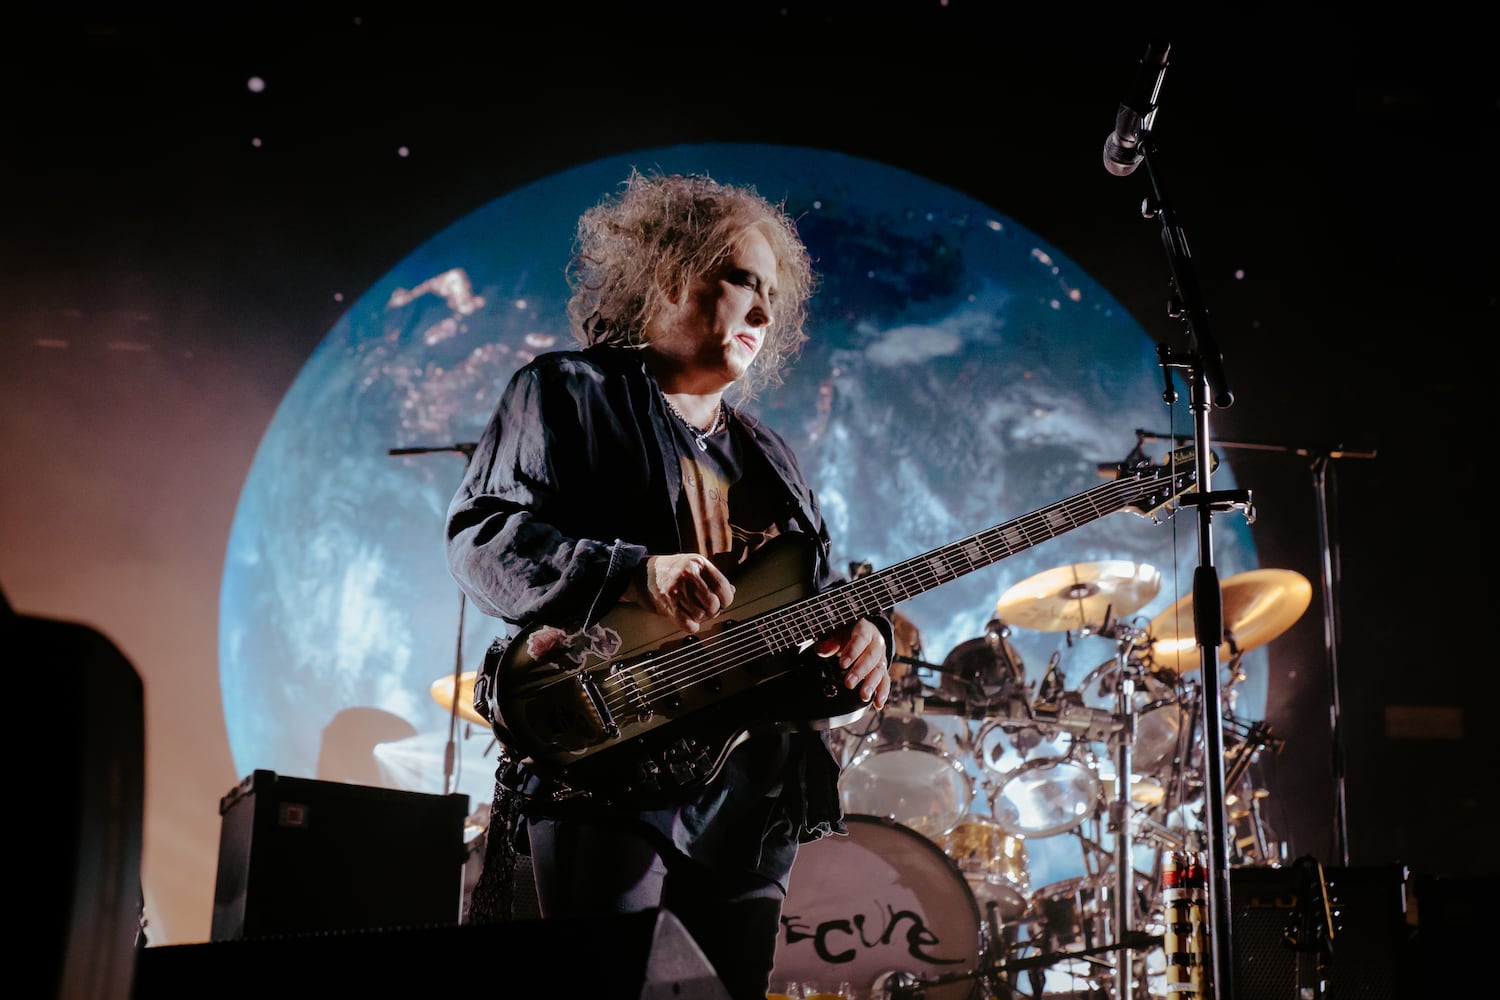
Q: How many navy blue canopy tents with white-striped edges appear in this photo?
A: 0